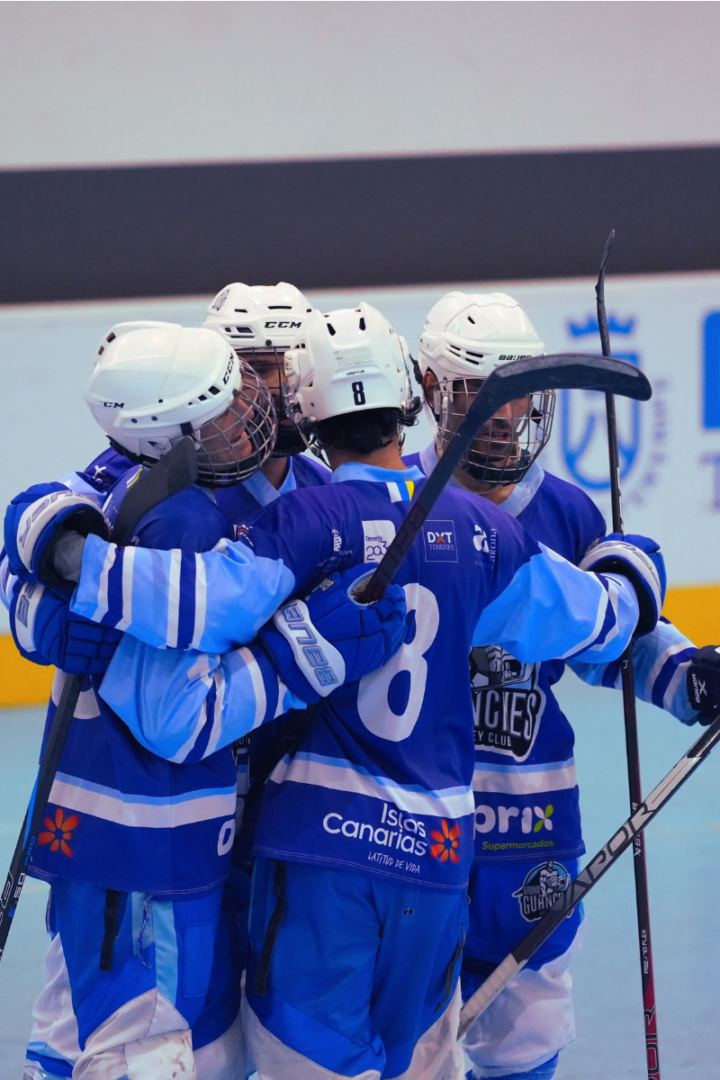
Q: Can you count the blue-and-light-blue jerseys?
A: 4